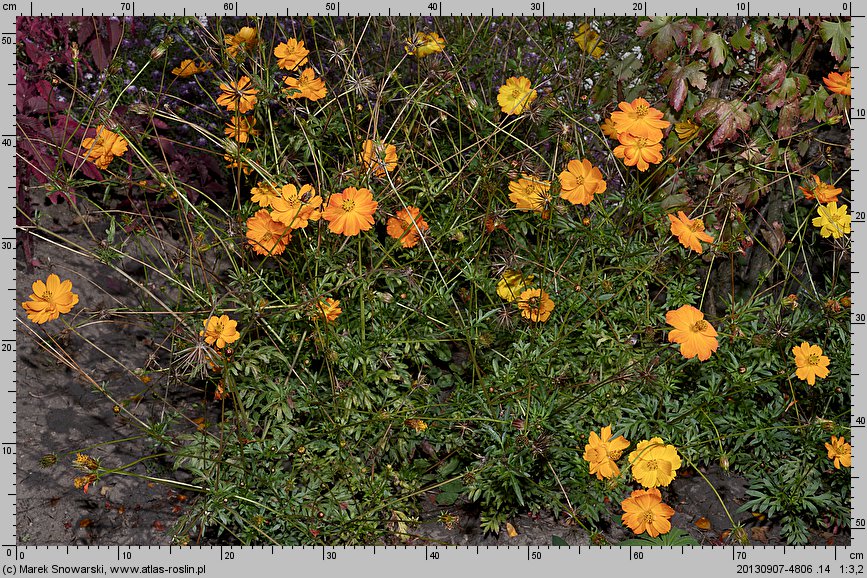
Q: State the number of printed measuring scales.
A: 4